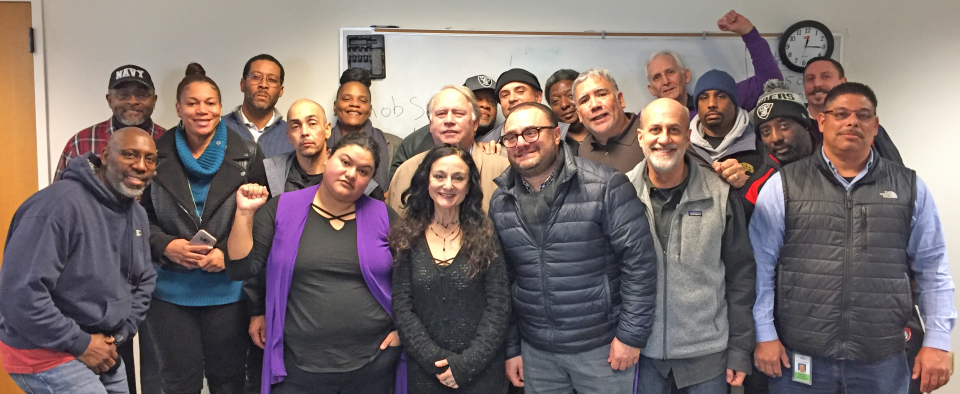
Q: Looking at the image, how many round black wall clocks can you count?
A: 1